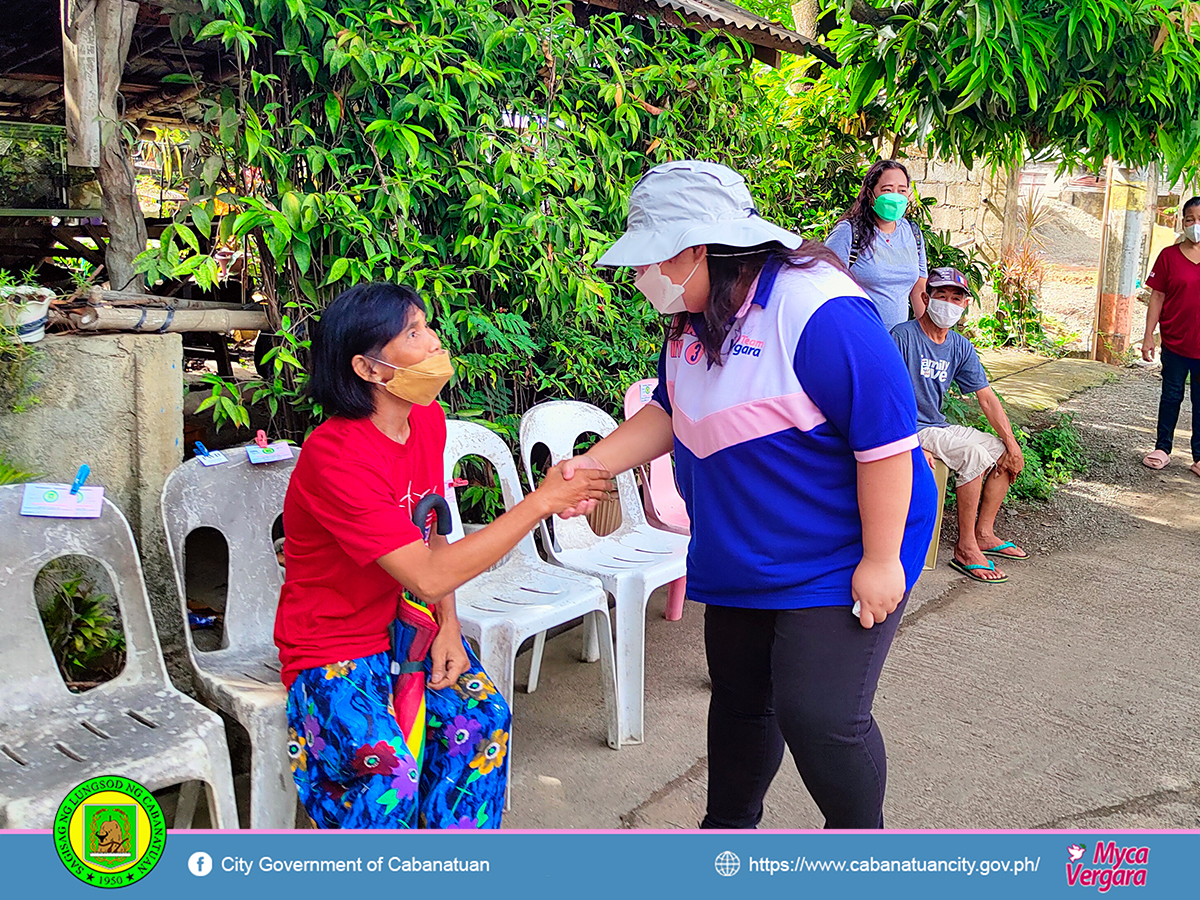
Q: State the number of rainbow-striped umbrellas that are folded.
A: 1